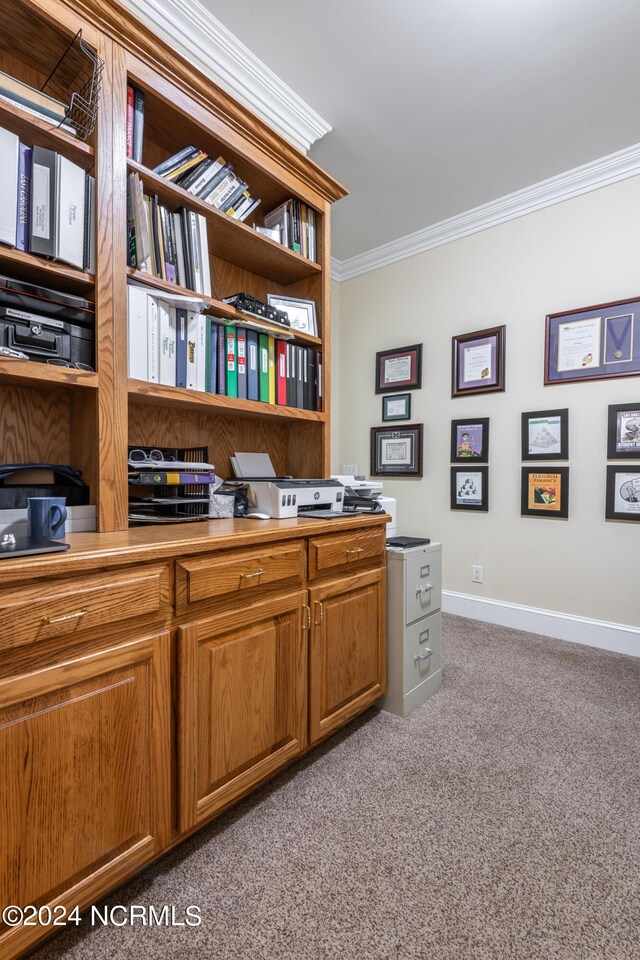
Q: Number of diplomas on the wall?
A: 5